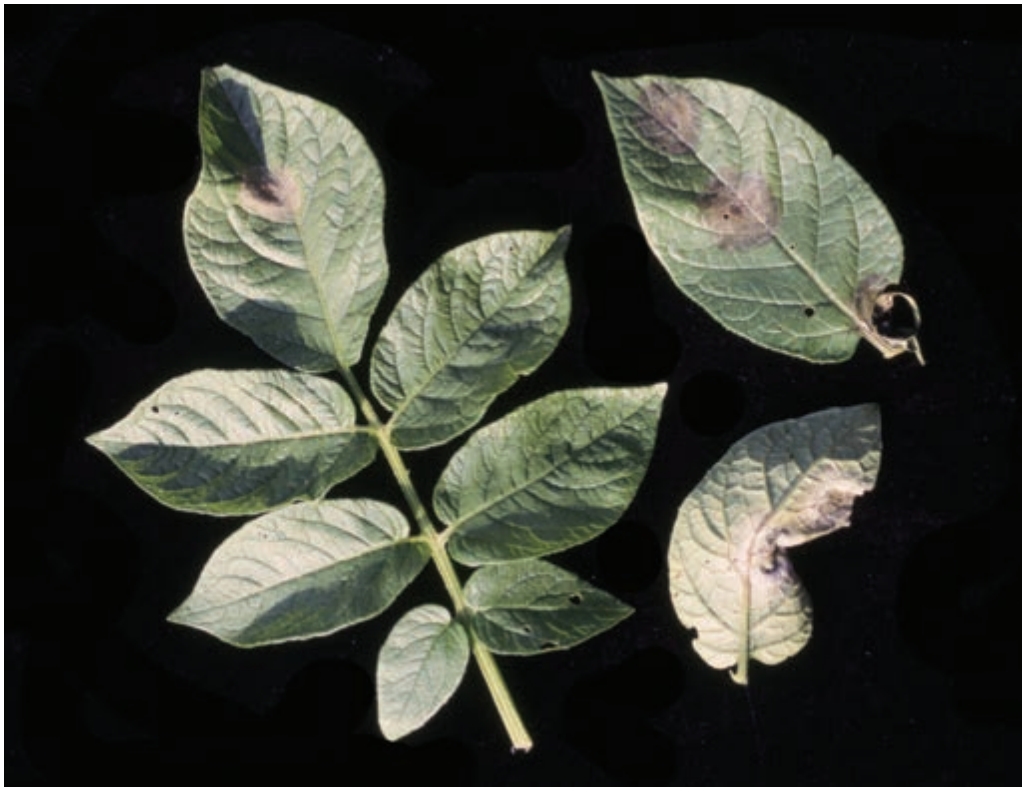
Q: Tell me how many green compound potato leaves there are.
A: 1